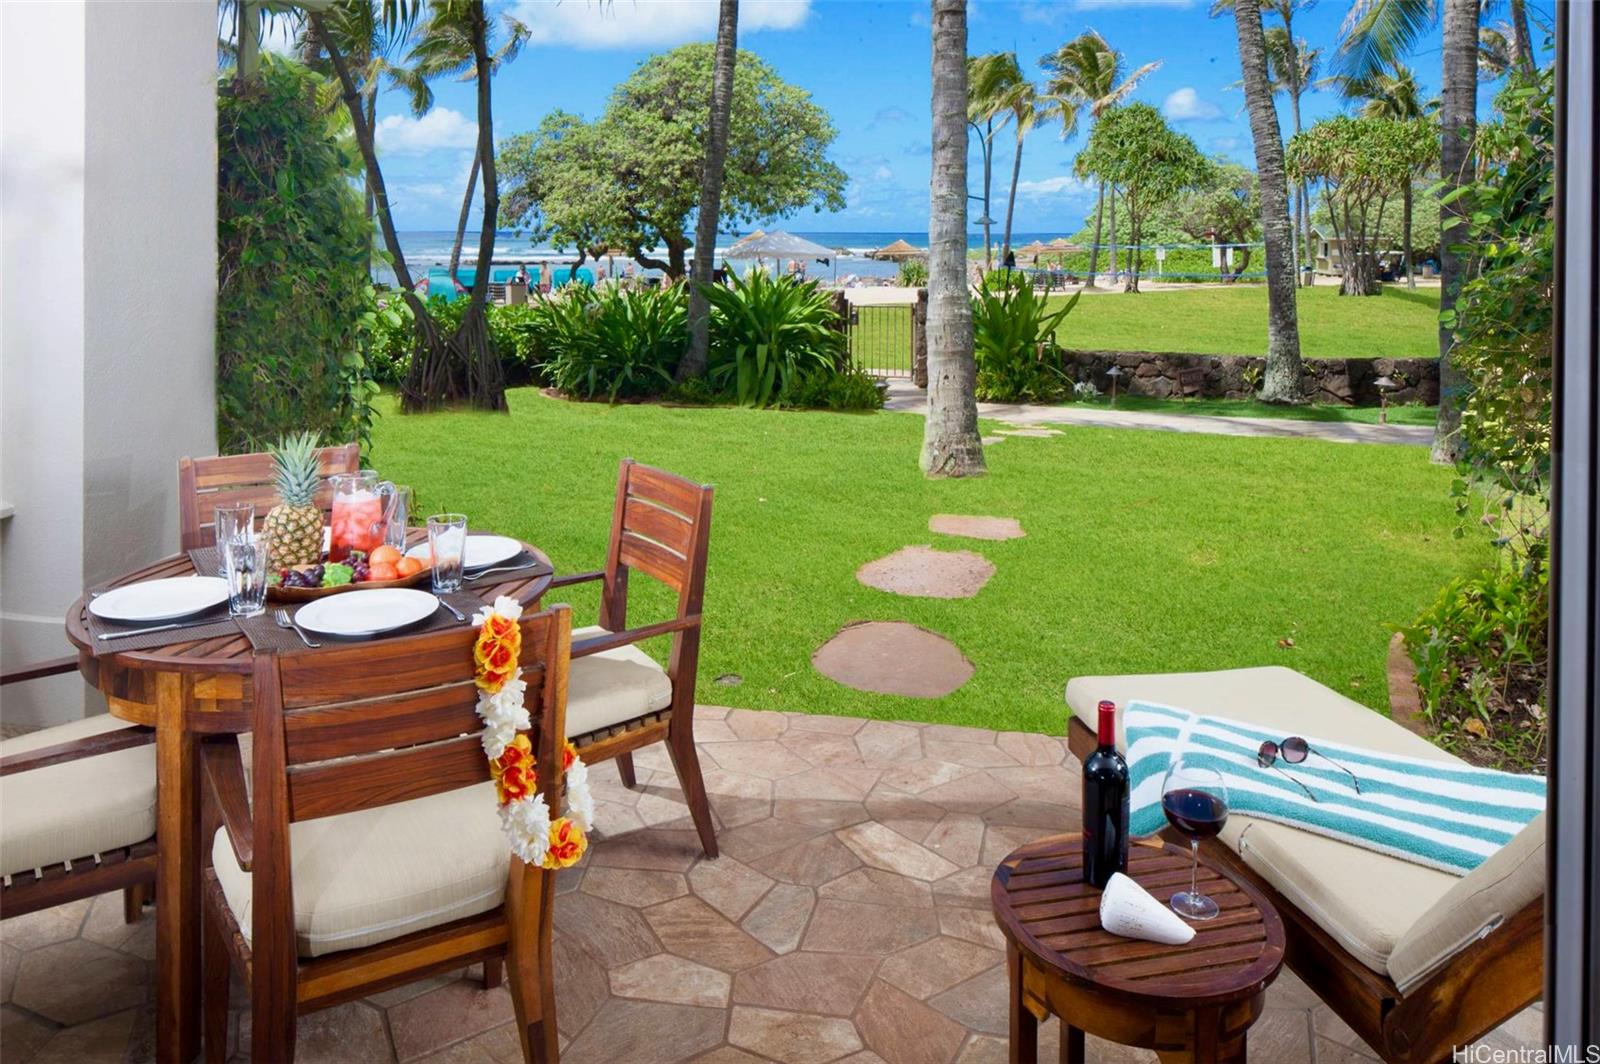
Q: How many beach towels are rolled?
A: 0